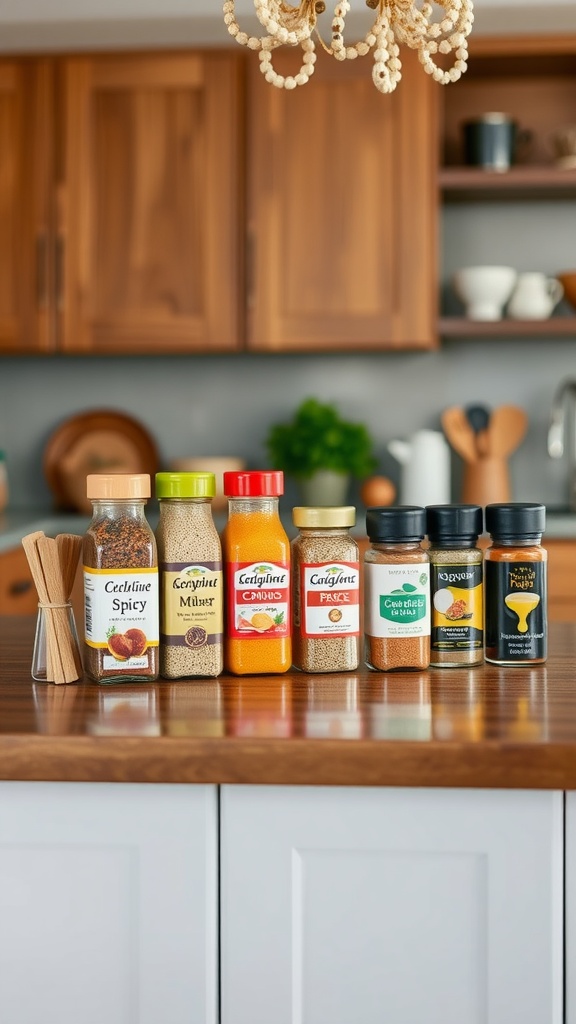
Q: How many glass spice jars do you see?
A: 7